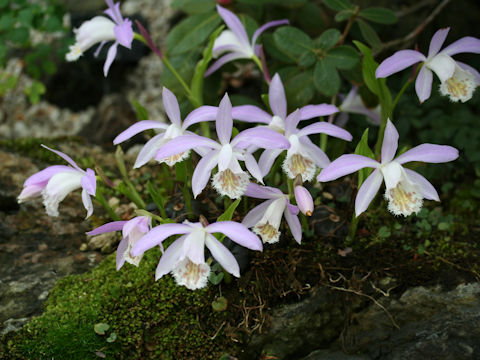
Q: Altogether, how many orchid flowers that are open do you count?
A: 13